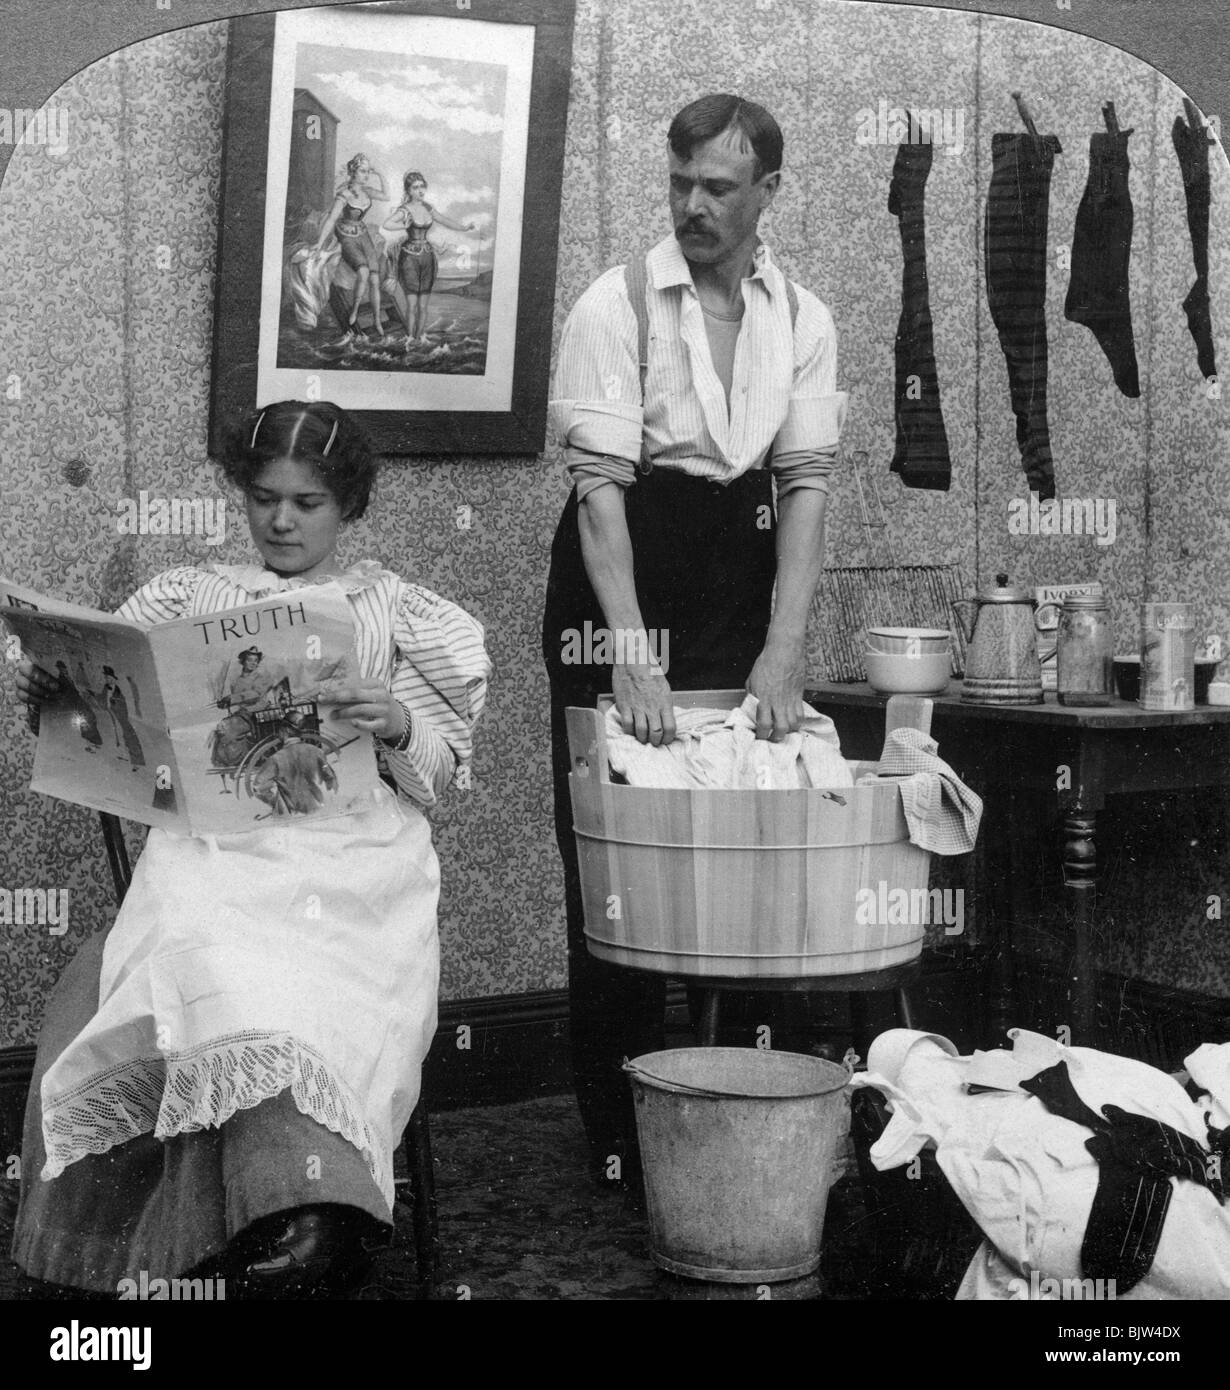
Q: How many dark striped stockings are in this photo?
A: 2